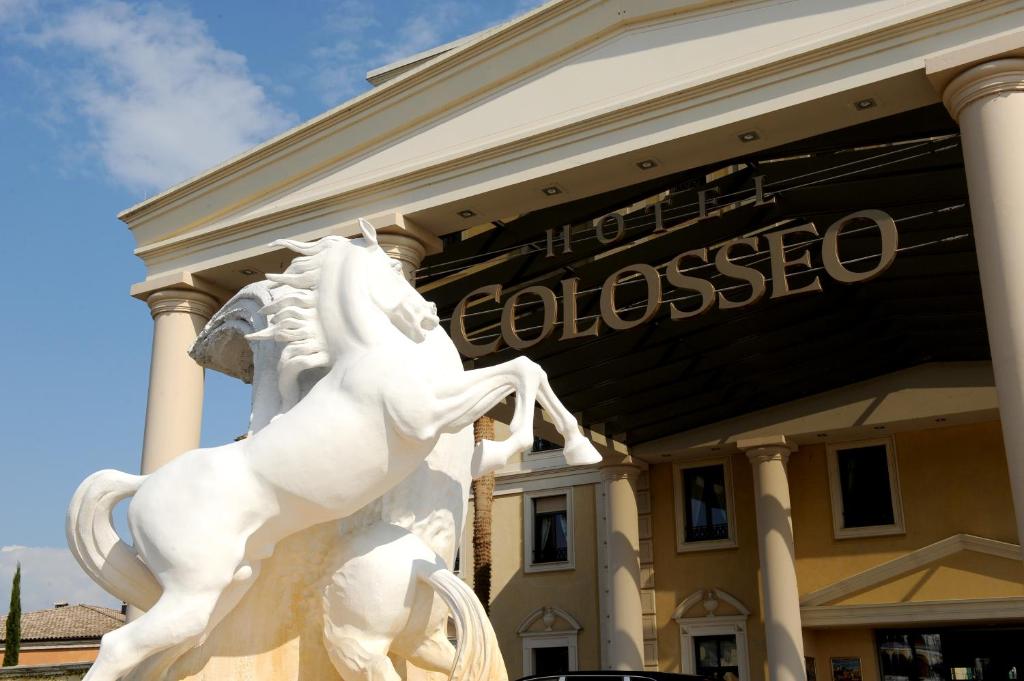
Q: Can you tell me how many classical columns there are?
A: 5